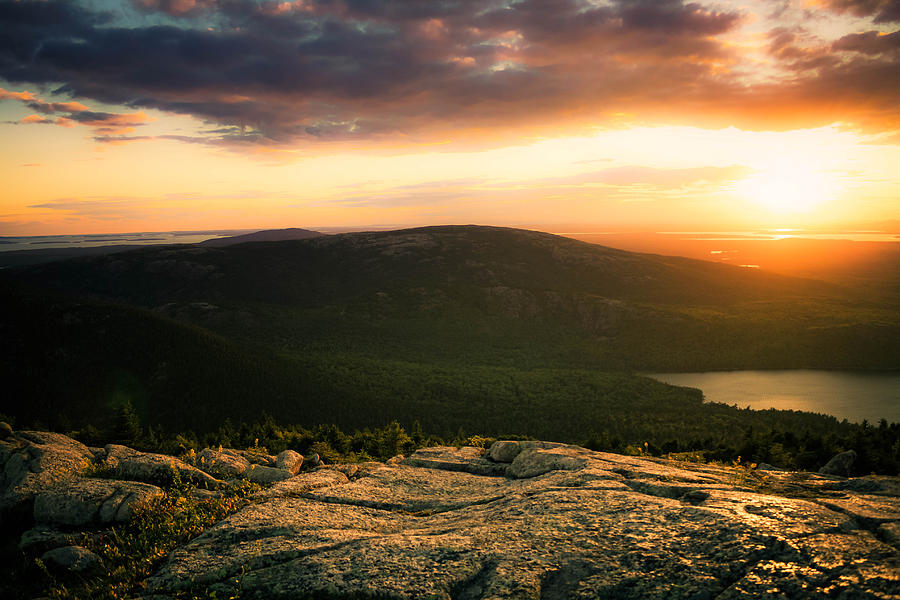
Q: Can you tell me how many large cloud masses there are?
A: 1